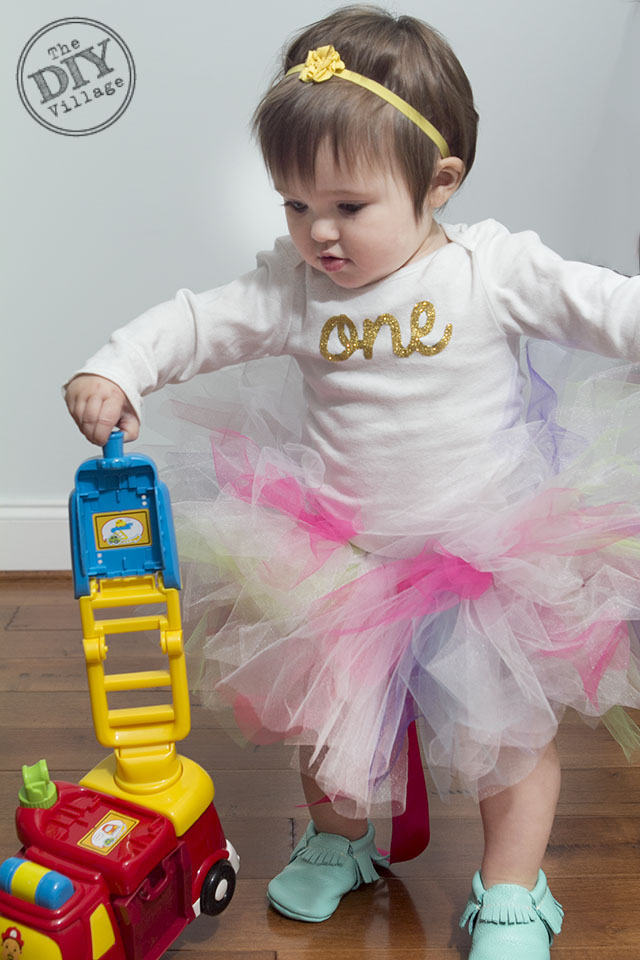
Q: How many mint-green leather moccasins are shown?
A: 2